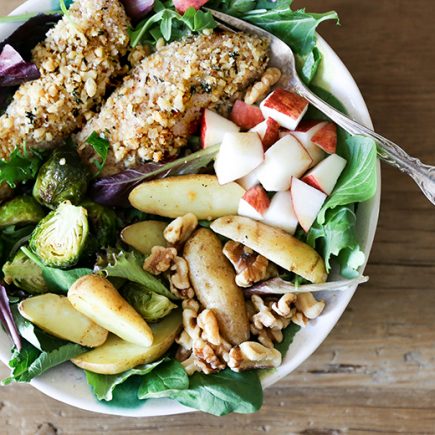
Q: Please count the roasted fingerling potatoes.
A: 7